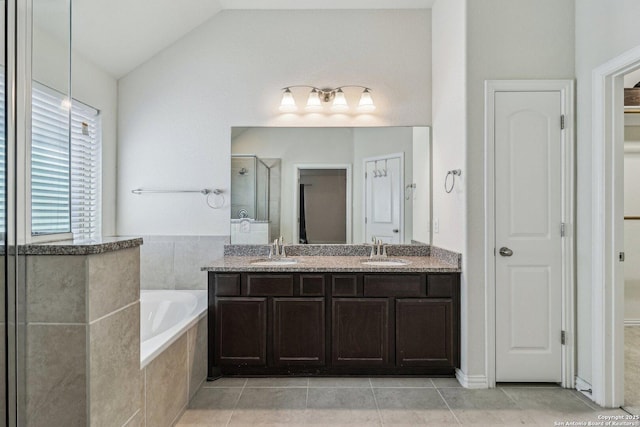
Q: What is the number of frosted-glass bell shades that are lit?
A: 4